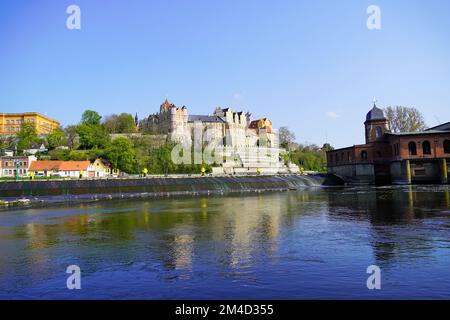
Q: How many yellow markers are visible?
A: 6